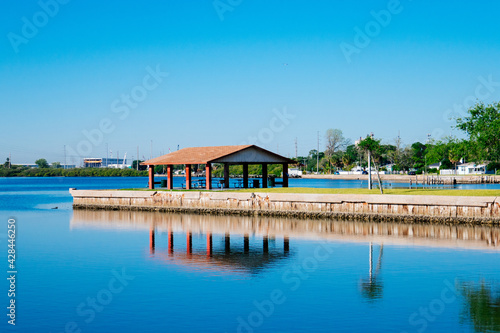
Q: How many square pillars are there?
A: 8